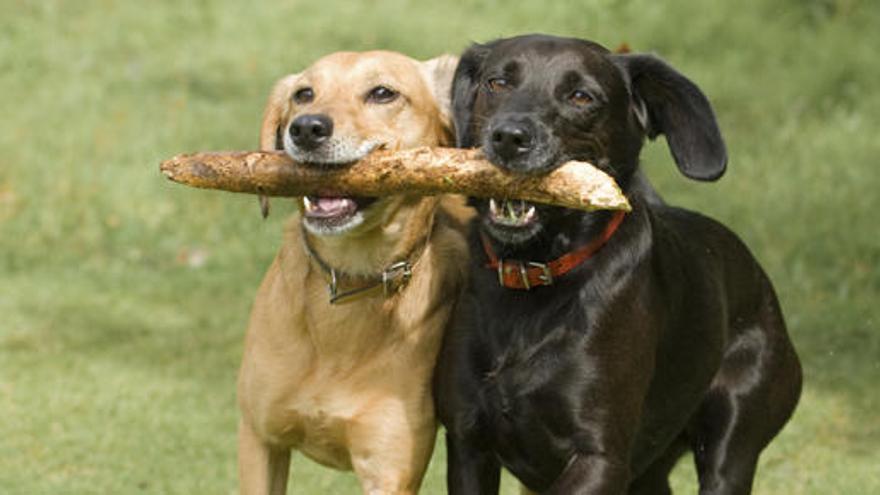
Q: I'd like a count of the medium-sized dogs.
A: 2